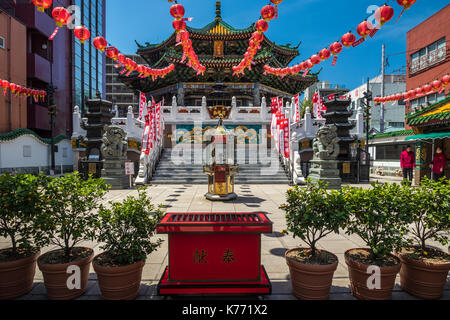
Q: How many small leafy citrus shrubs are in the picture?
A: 6